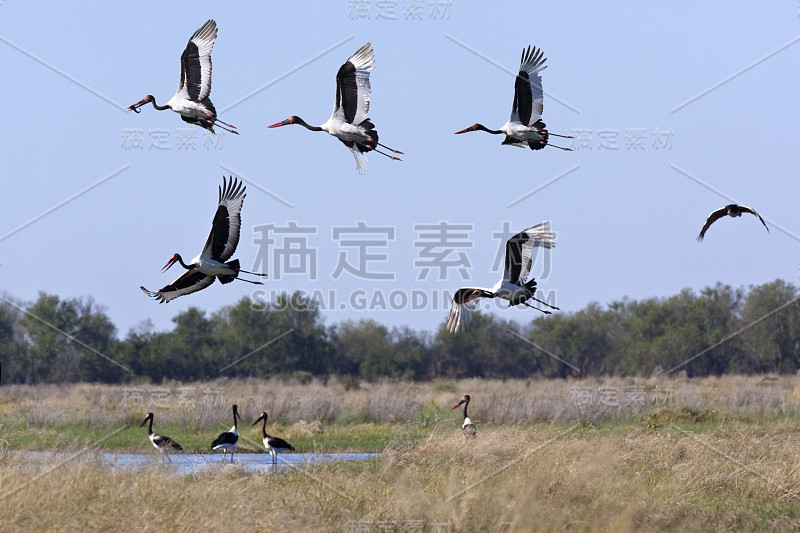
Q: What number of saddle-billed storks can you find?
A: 10